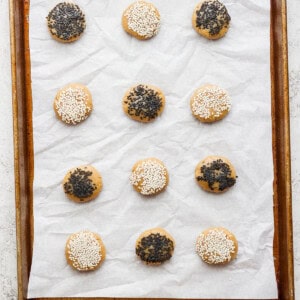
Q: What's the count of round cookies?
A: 12